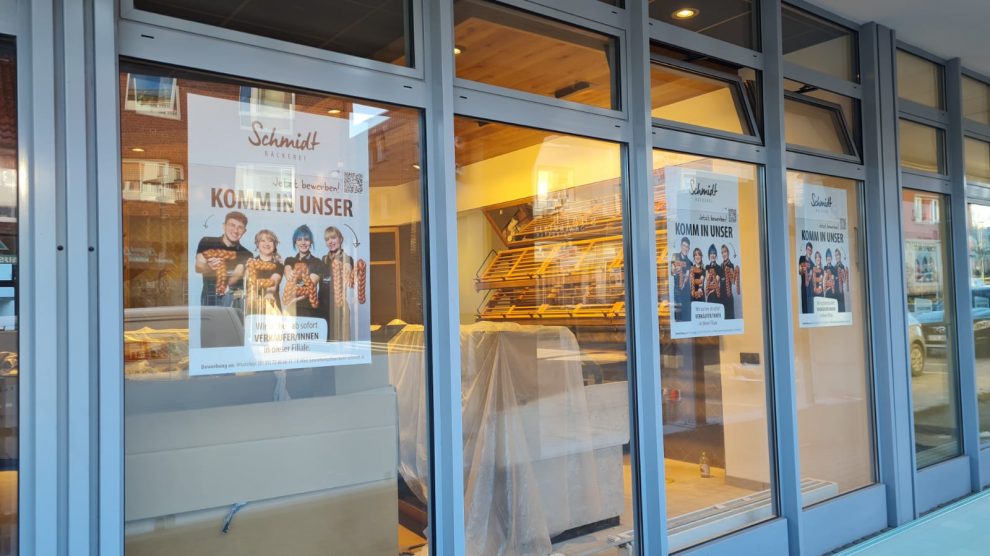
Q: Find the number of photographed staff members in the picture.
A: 12